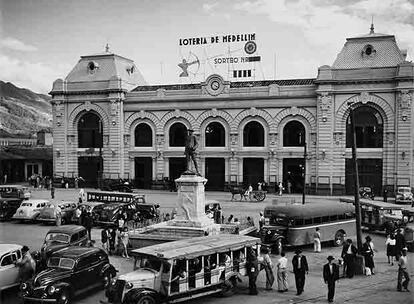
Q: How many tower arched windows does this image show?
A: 2